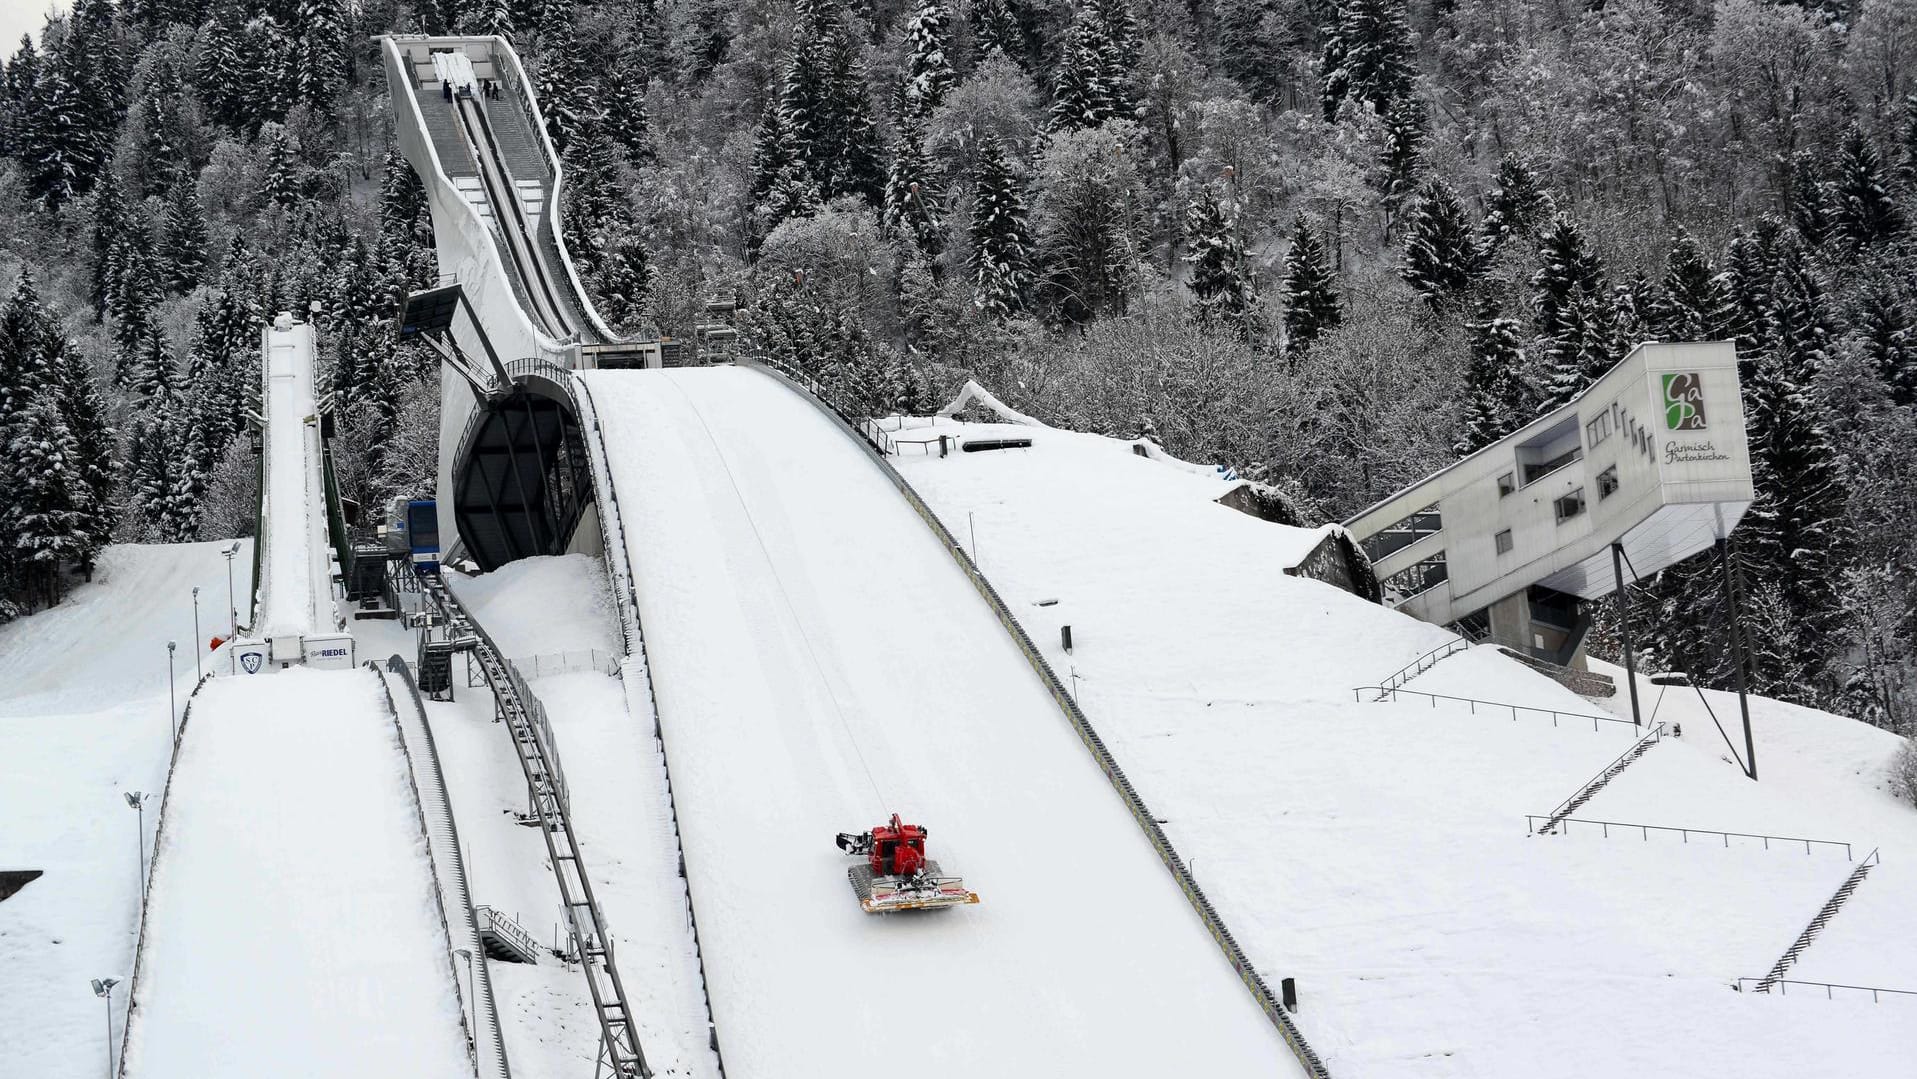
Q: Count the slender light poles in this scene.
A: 6